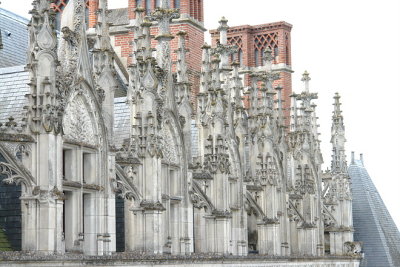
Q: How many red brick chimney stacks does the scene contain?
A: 3